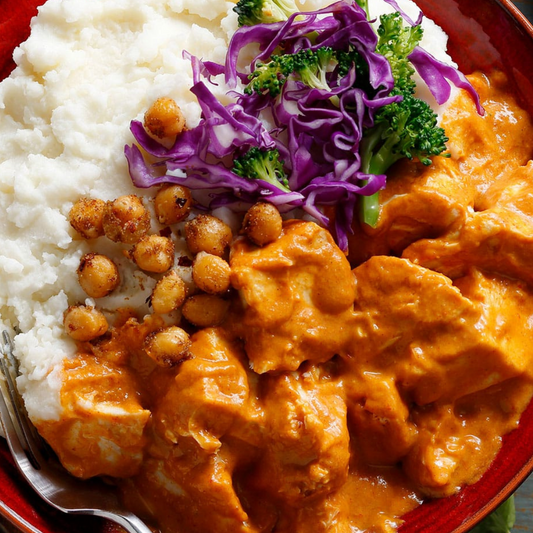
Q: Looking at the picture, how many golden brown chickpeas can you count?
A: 13